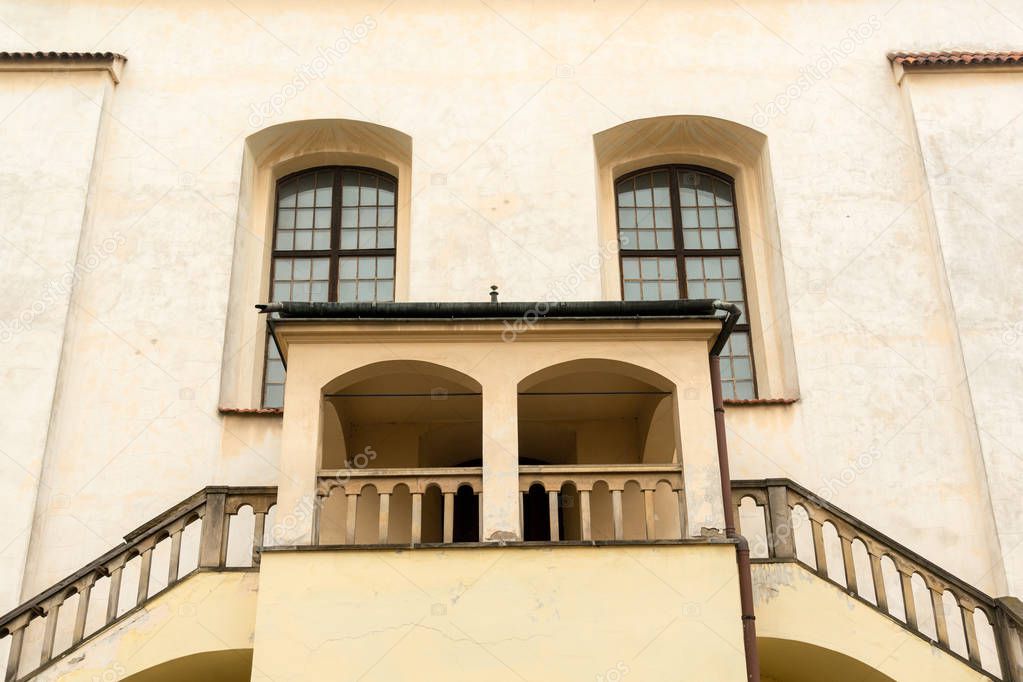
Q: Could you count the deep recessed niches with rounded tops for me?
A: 2